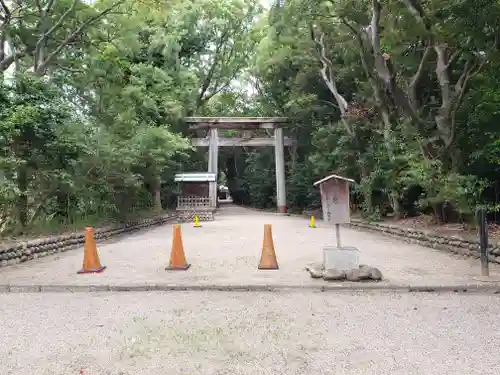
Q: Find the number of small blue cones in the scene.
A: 0